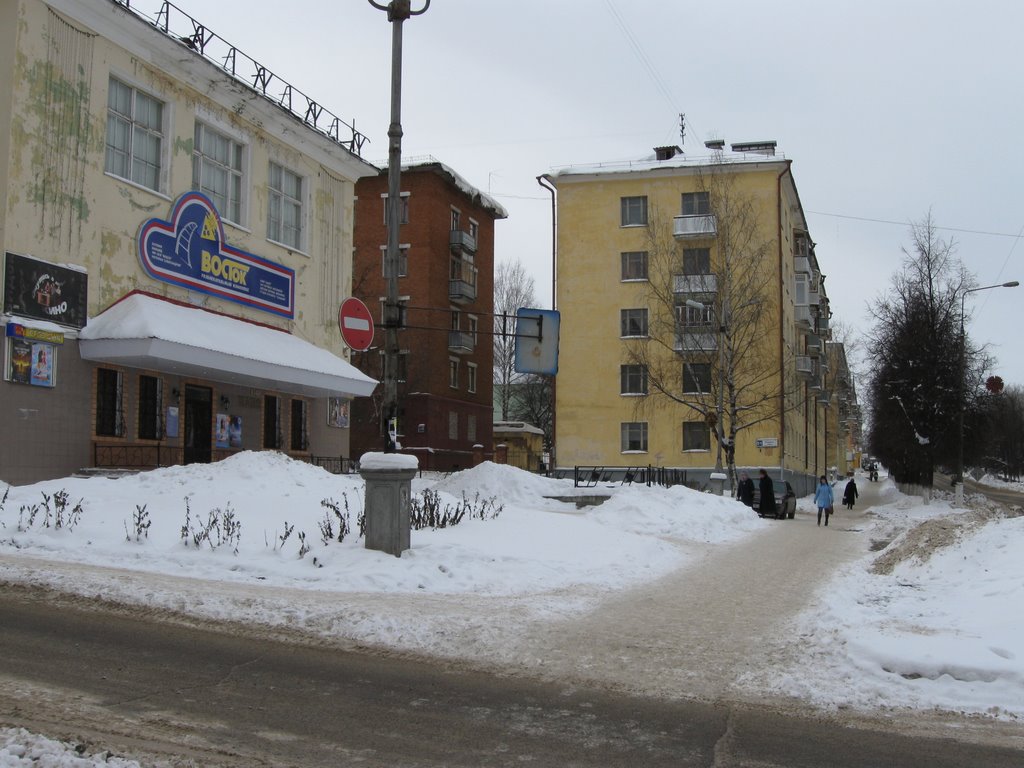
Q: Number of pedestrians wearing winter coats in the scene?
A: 4